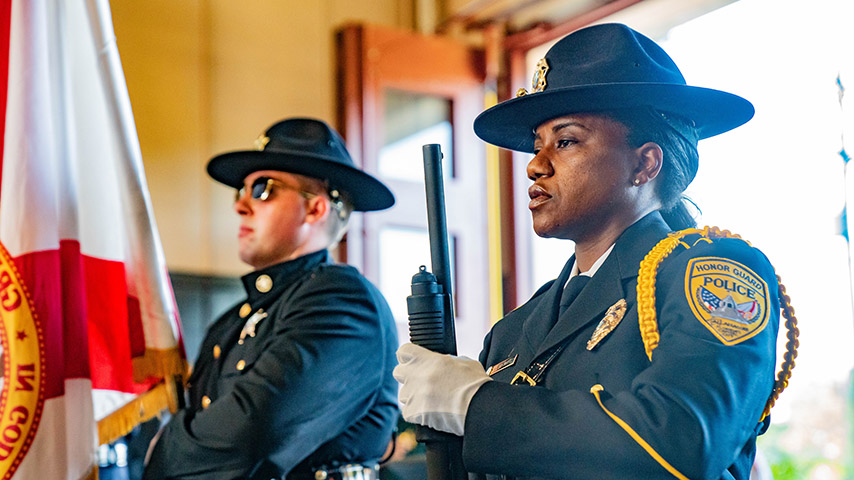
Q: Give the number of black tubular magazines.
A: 1